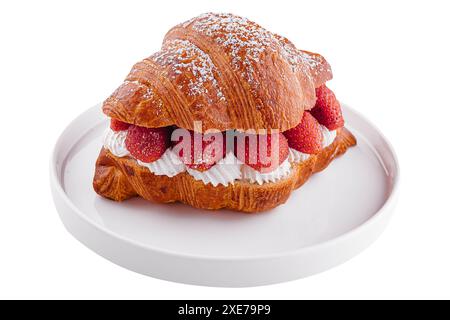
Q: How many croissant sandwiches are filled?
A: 1